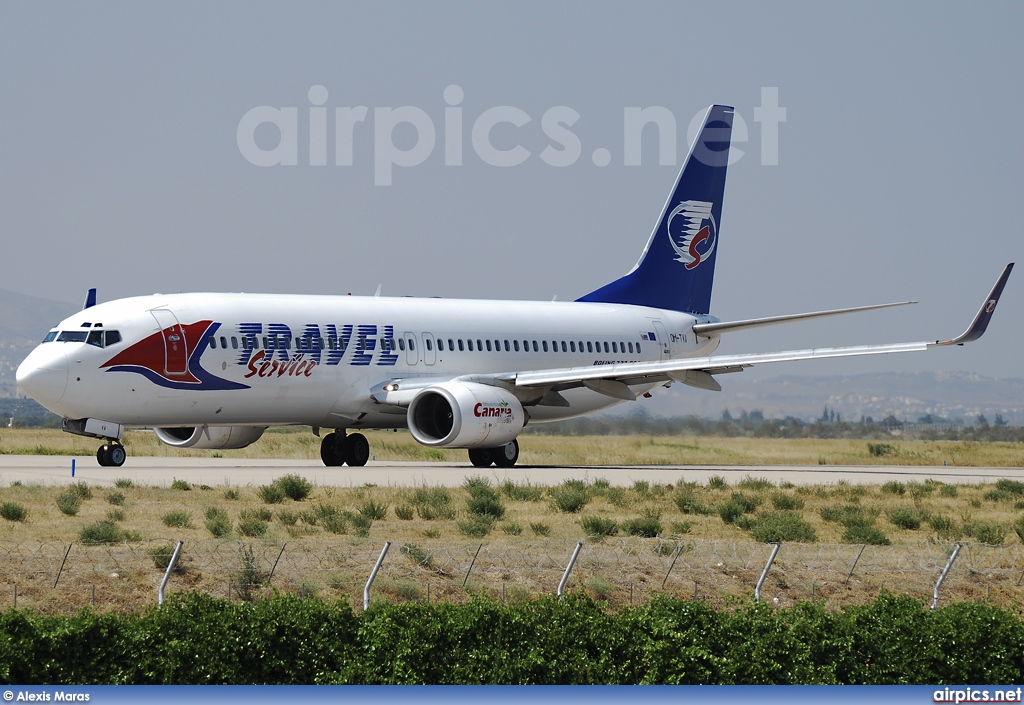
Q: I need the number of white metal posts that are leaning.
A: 5